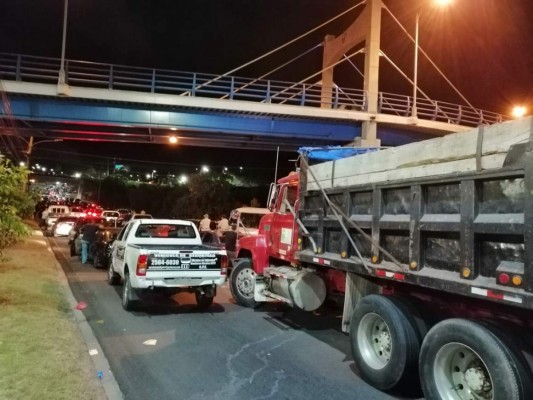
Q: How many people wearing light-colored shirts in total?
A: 2